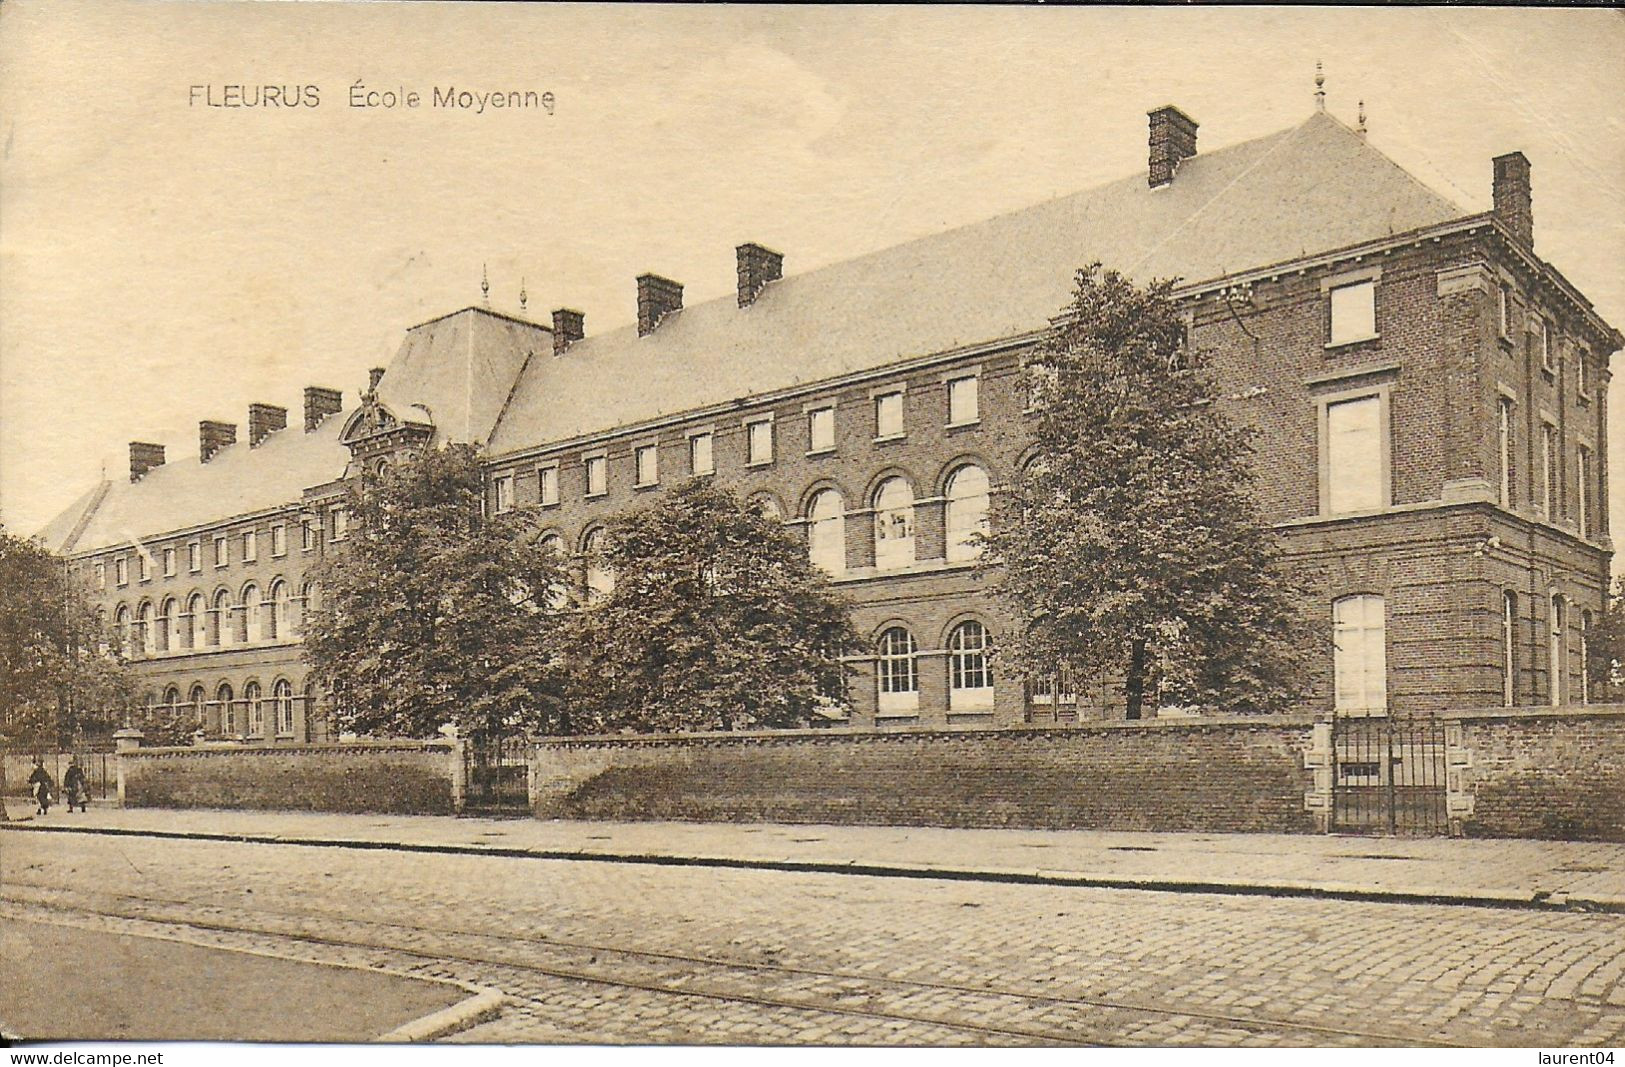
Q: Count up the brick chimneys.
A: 10